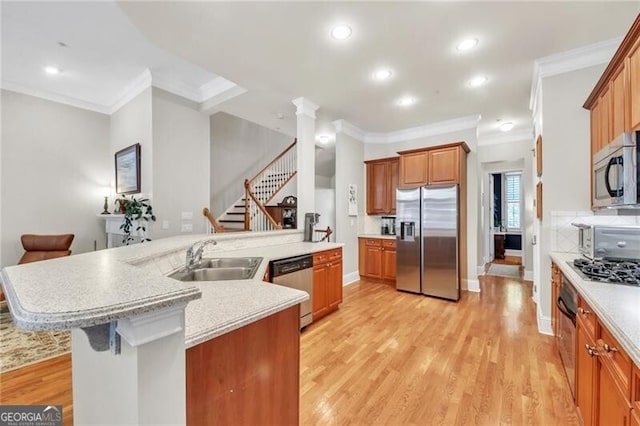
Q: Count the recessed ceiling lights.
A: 6